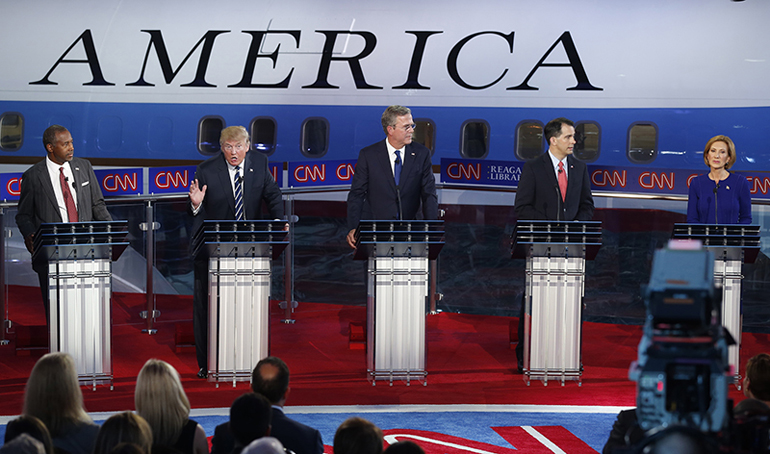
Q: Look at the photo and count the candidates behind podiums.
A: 5